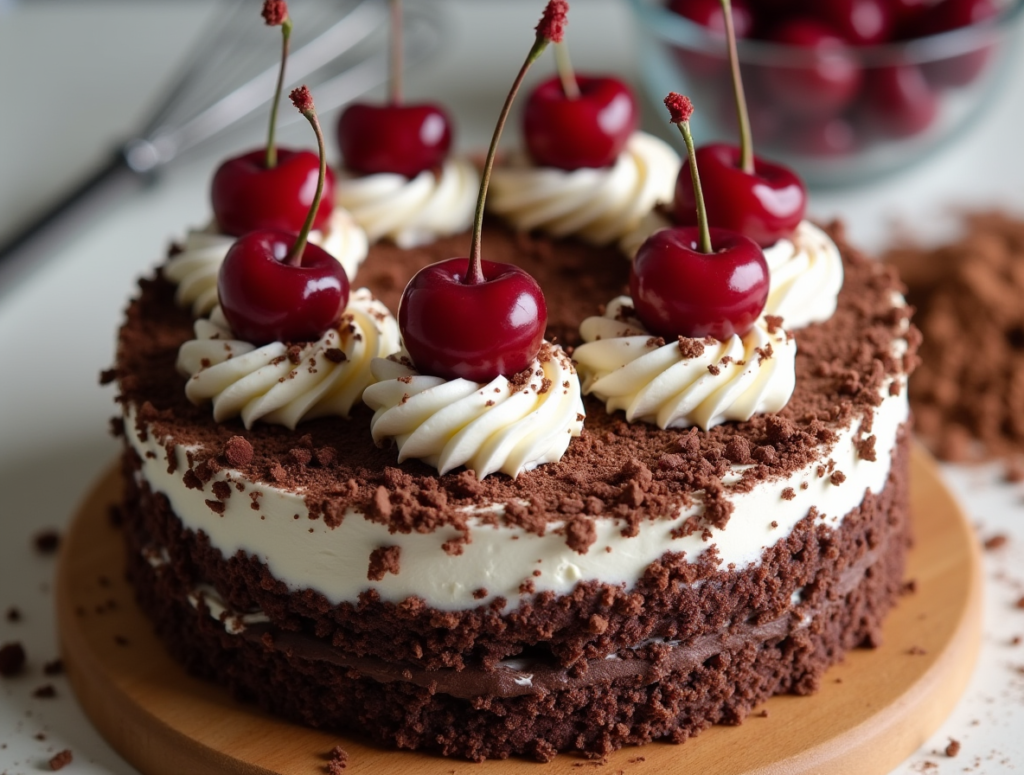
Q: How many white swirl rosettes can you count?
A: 7